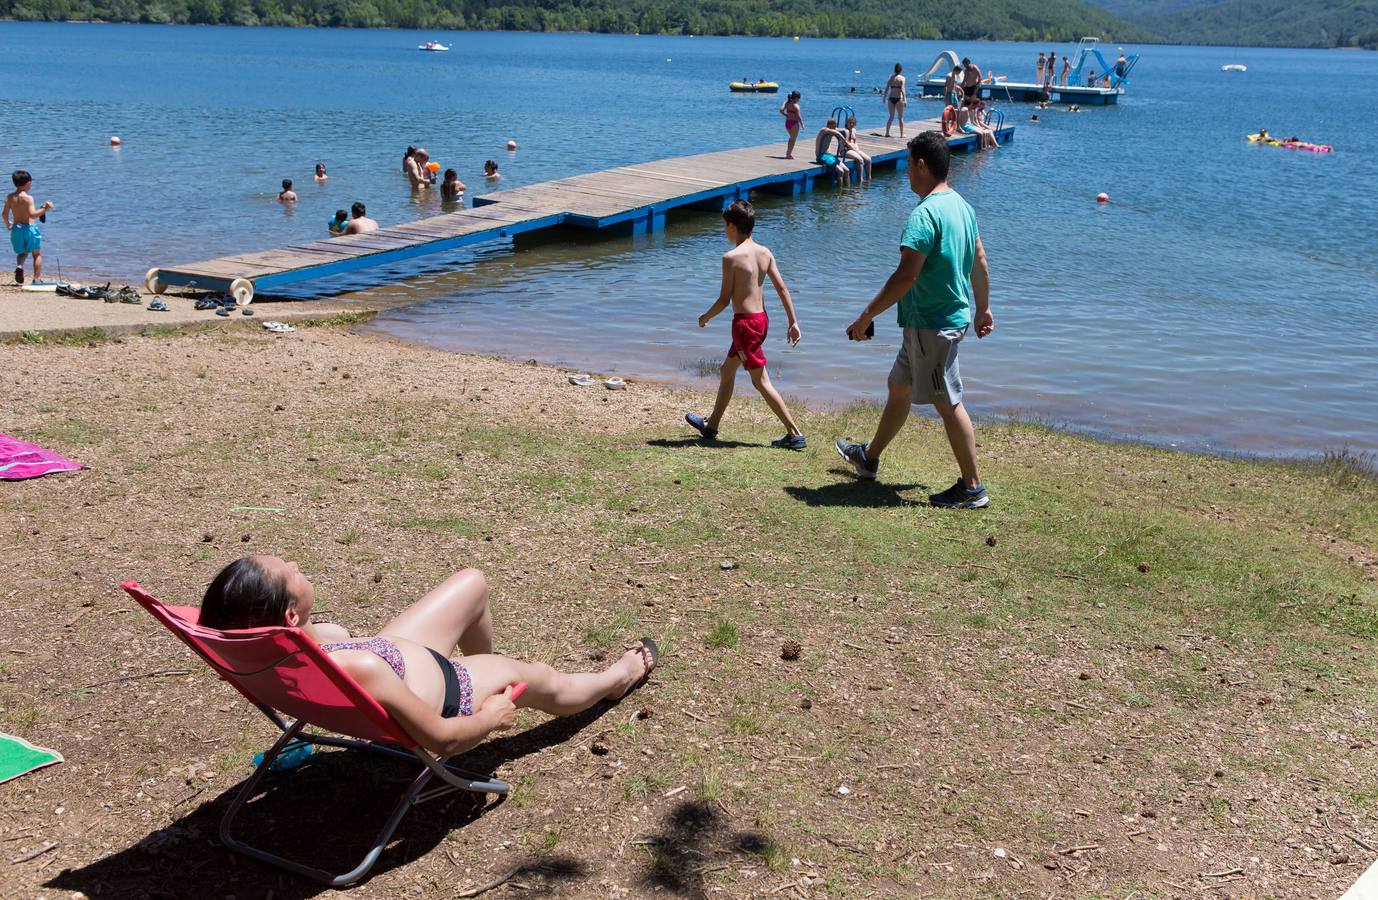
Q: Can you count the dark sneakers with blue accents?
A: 2